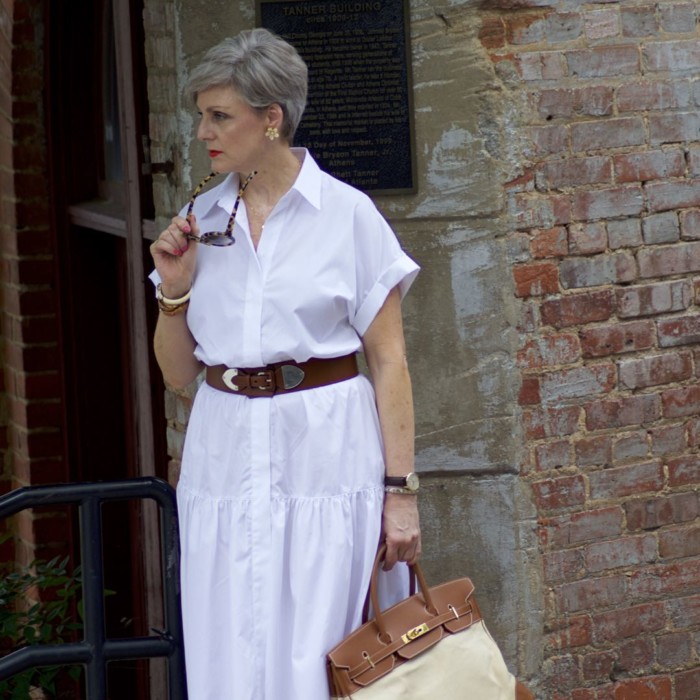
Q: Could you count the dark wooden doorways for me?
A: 1